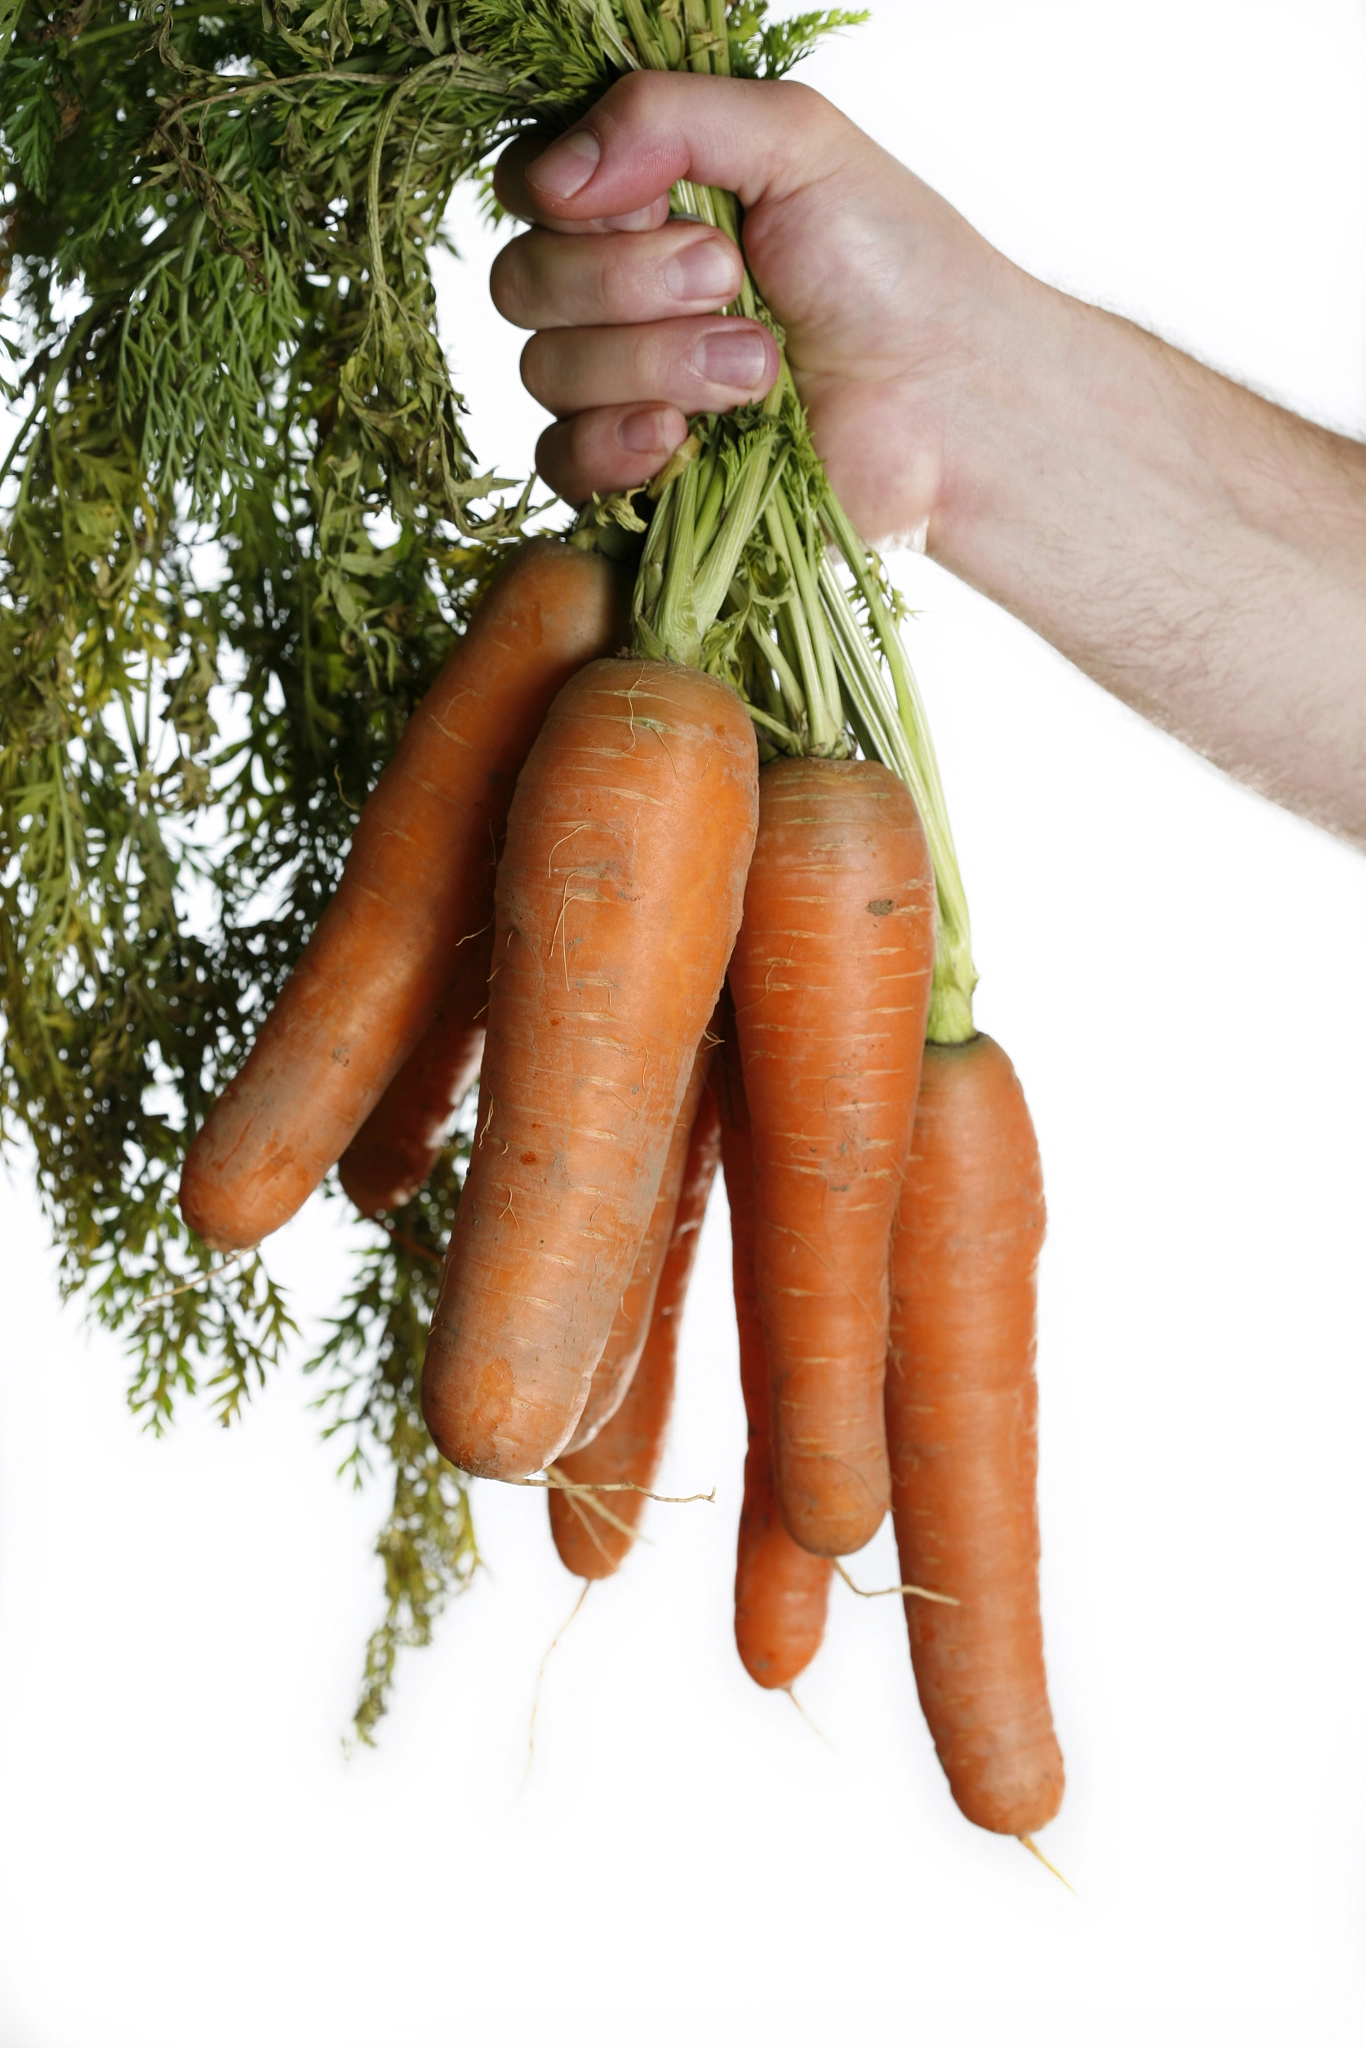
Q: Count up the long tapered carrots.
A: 8